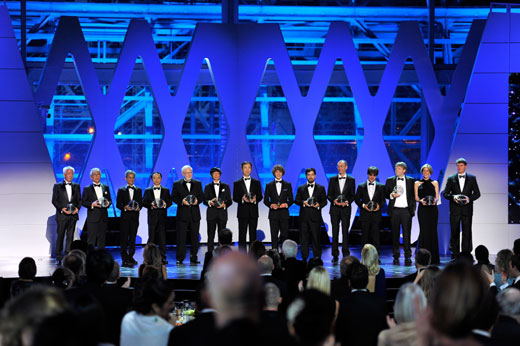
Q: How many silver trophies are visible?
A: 14